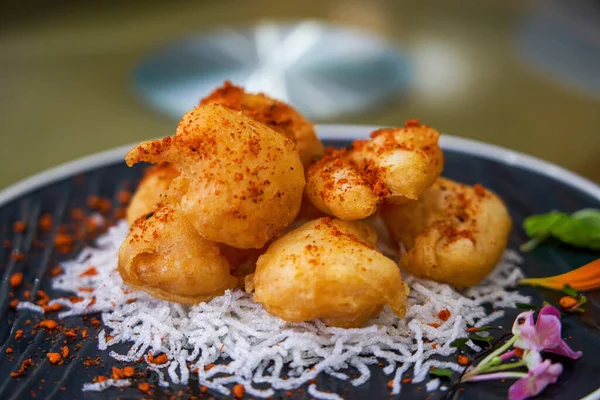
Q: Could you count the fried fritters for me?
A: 7